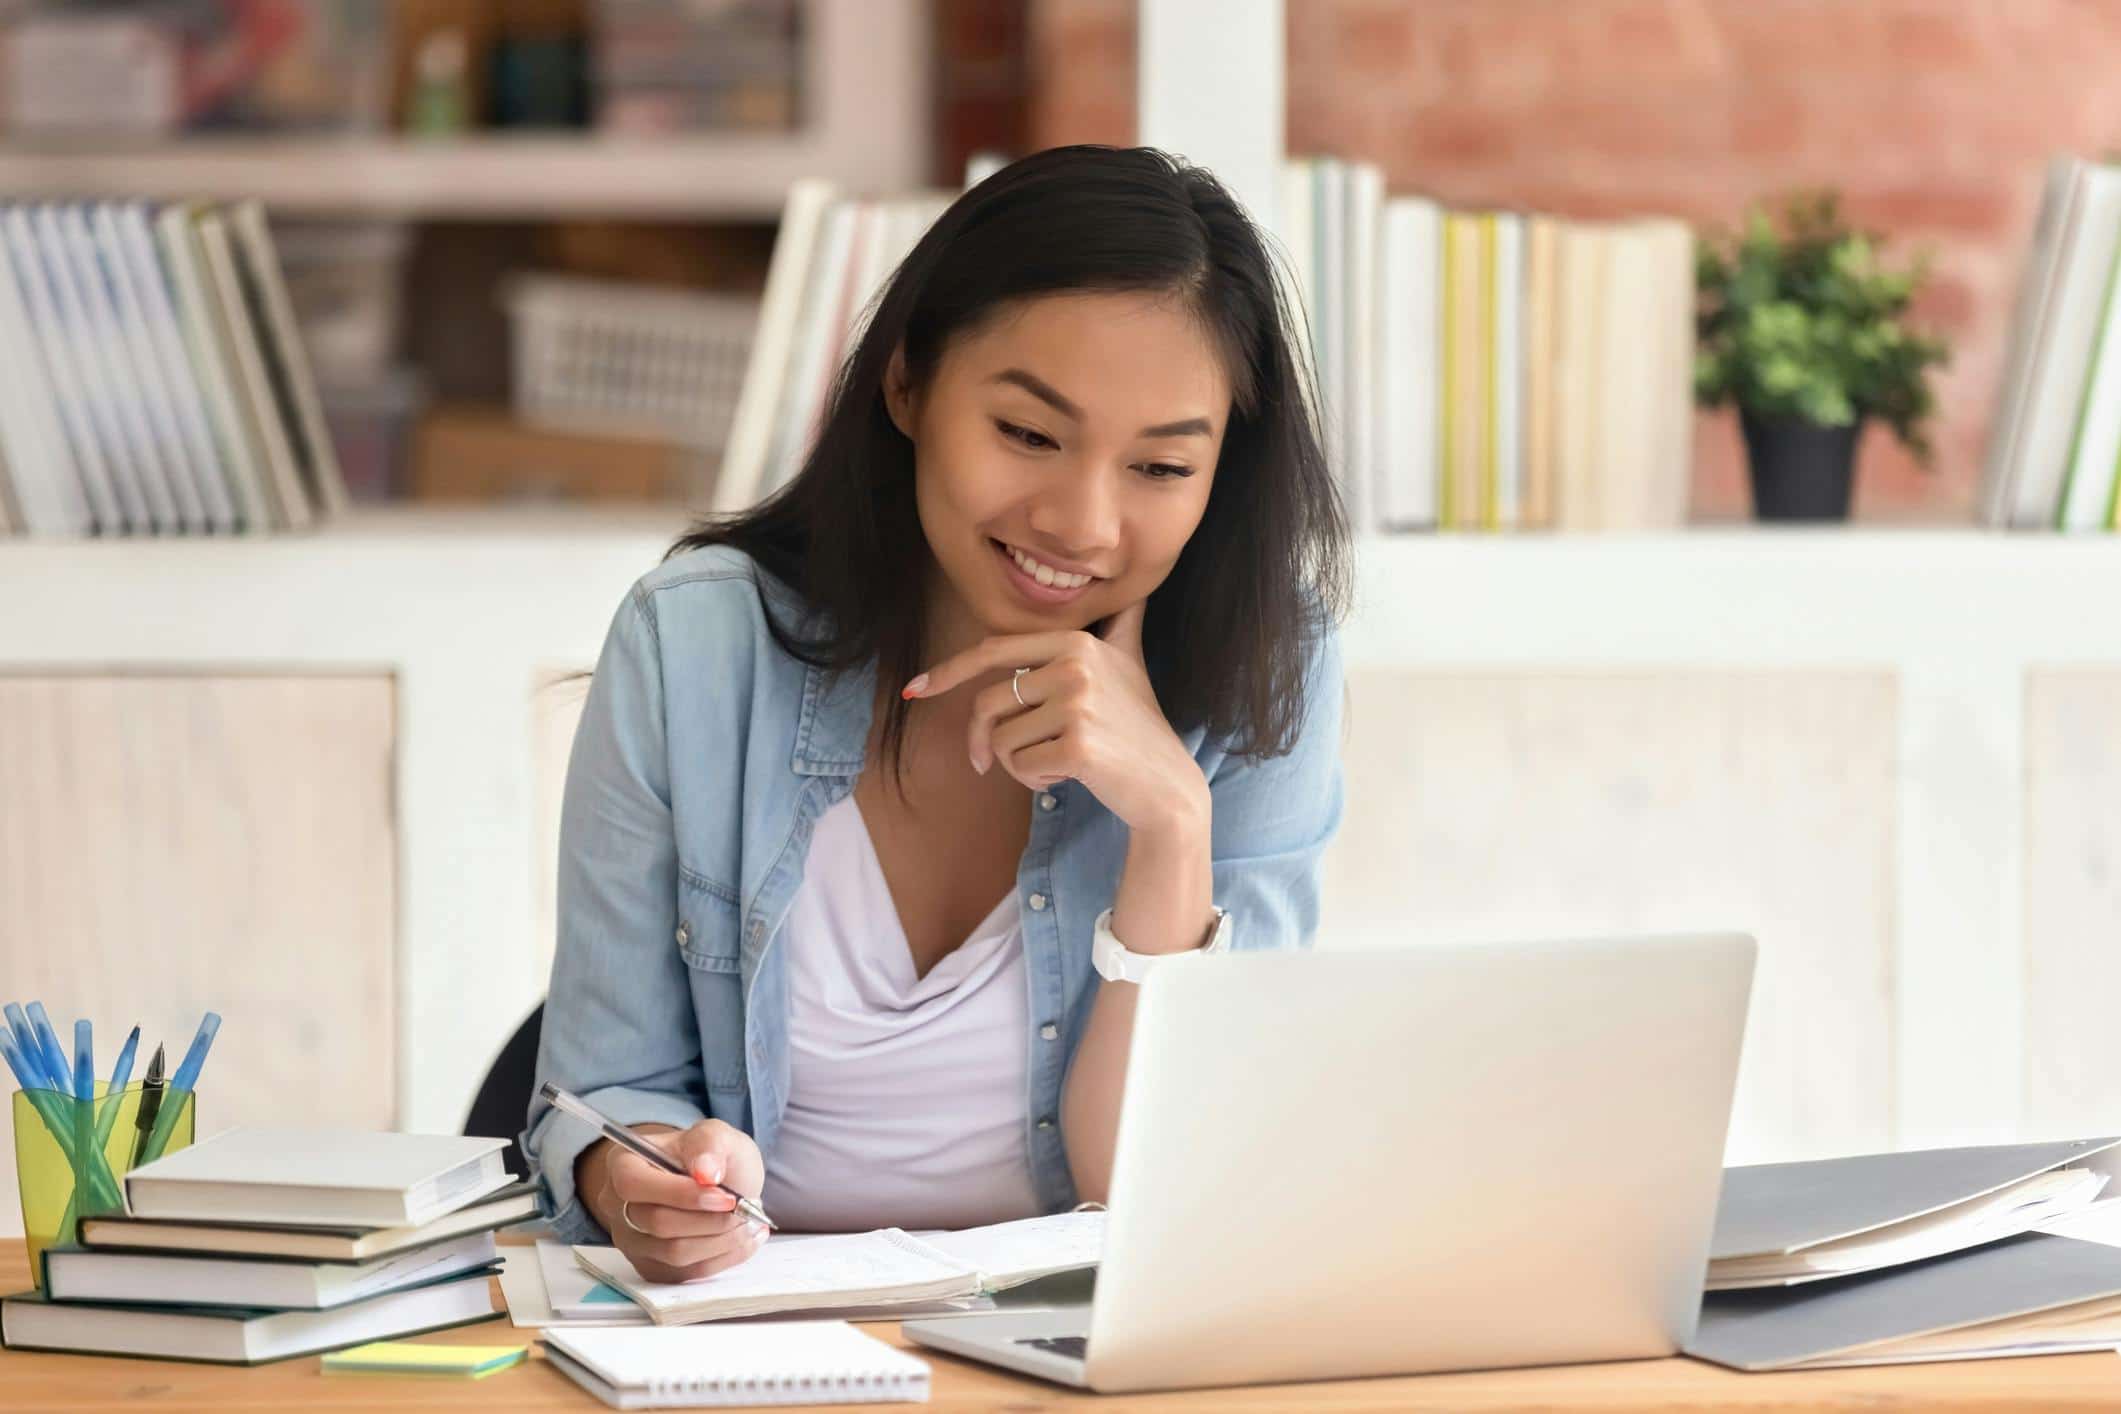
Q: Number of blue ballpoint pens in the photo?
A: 6